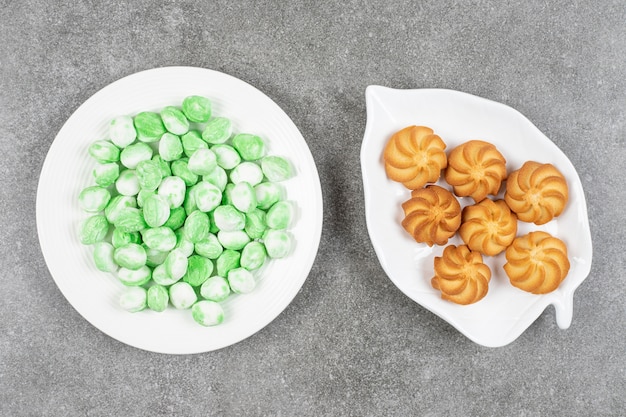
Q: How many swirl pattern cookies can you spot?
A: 7